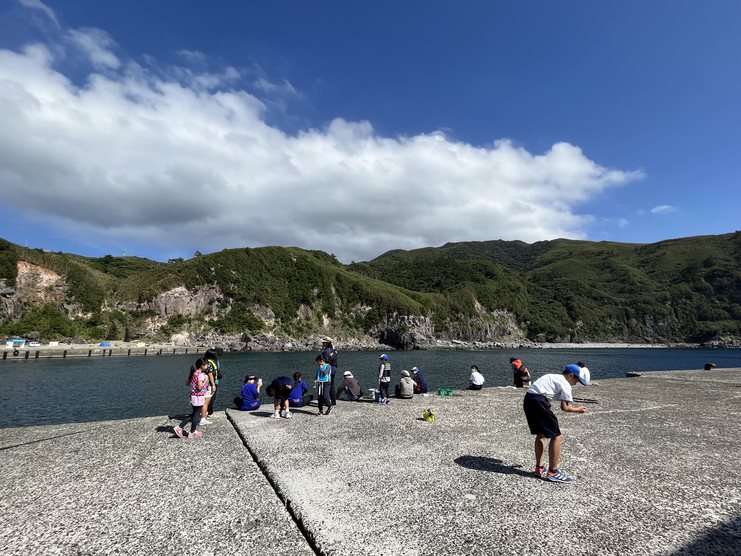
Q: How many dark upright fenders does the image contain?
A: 13